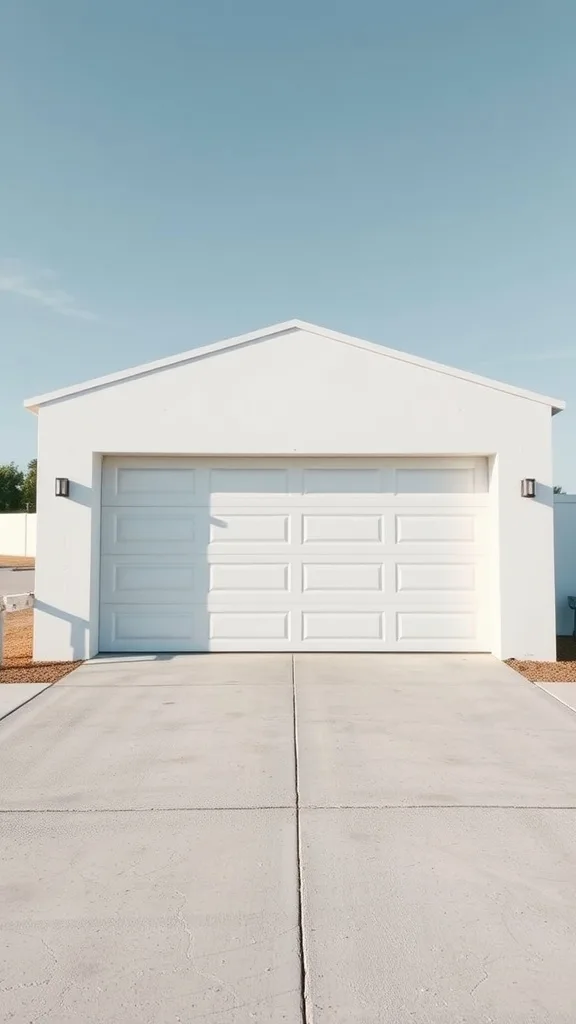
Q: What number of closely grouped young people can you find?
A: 0